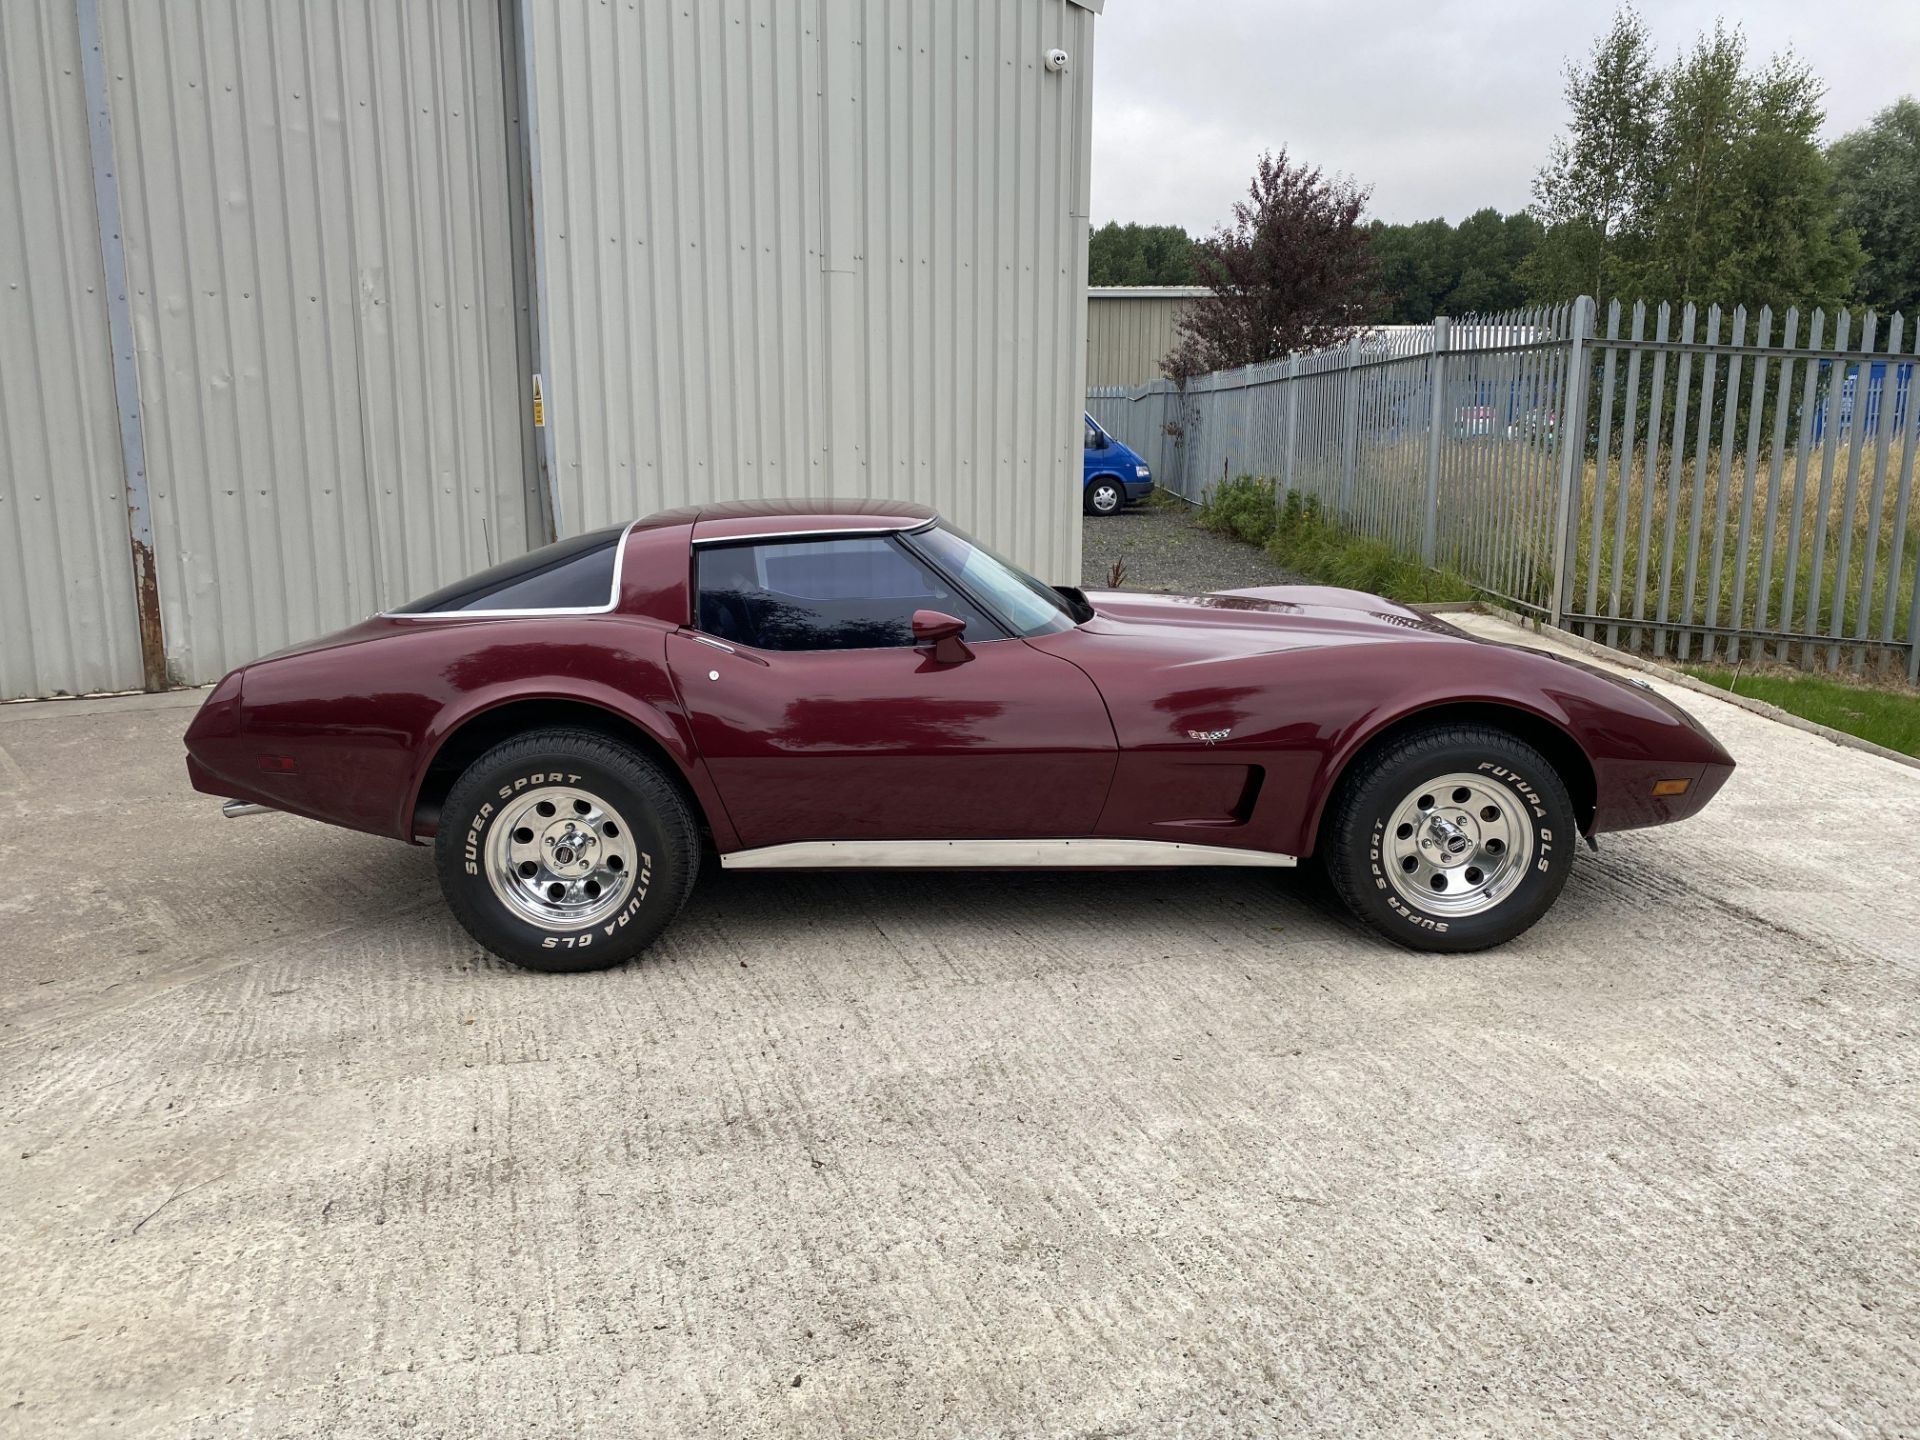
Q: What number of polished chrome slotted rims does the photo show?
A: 2